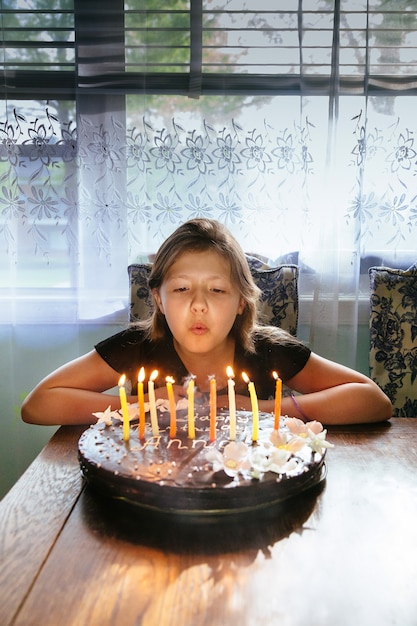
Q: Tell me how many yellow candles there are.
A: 3